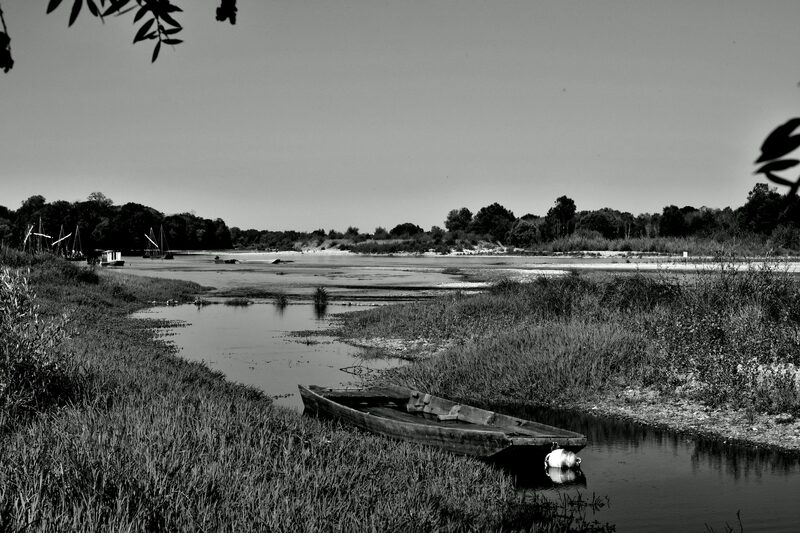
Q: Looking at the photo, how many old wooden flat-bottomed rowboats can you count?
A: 1